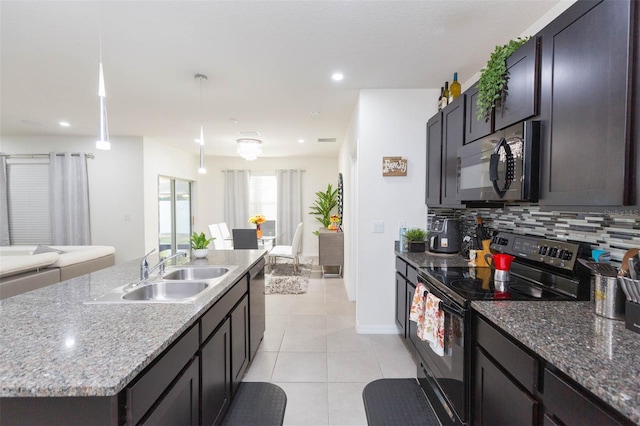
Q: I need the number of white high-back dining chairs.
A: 3